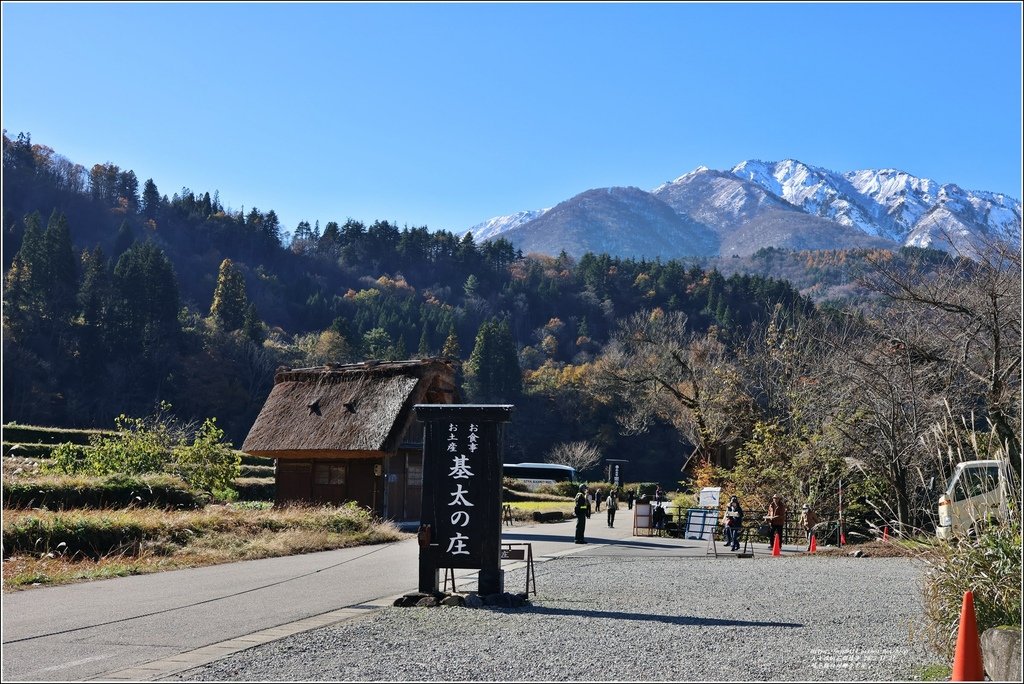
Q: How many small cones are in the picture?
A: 4